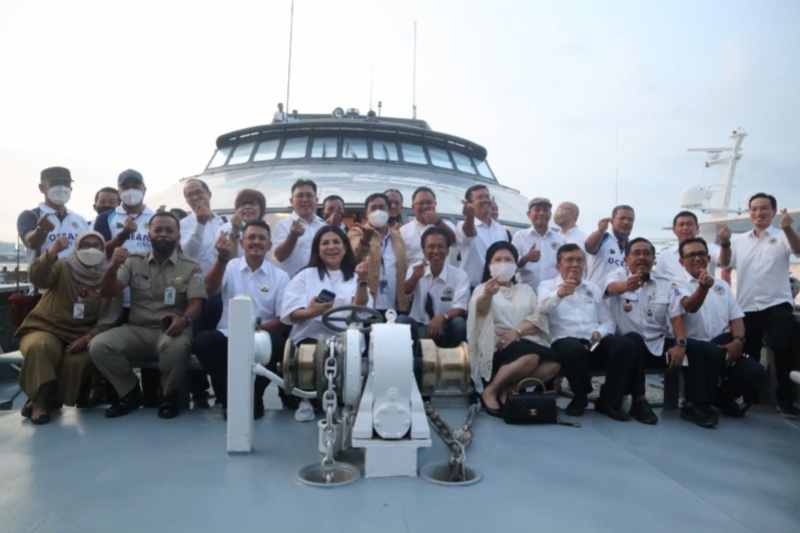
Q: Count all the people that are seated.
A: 9